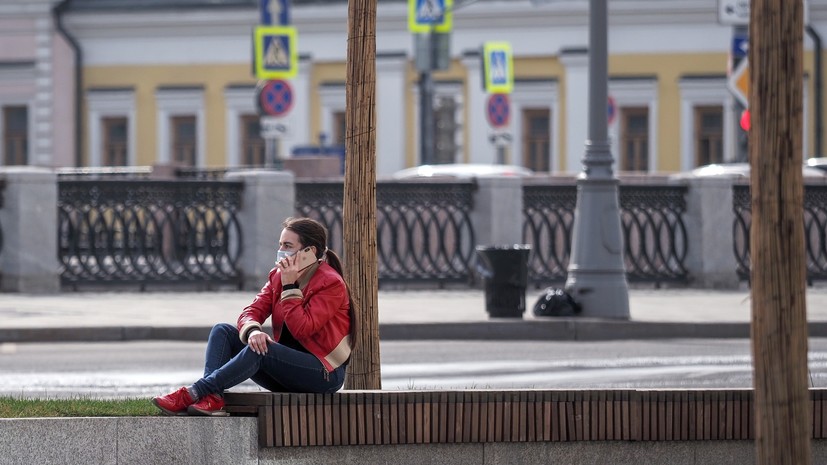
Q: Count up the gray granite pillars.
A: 4